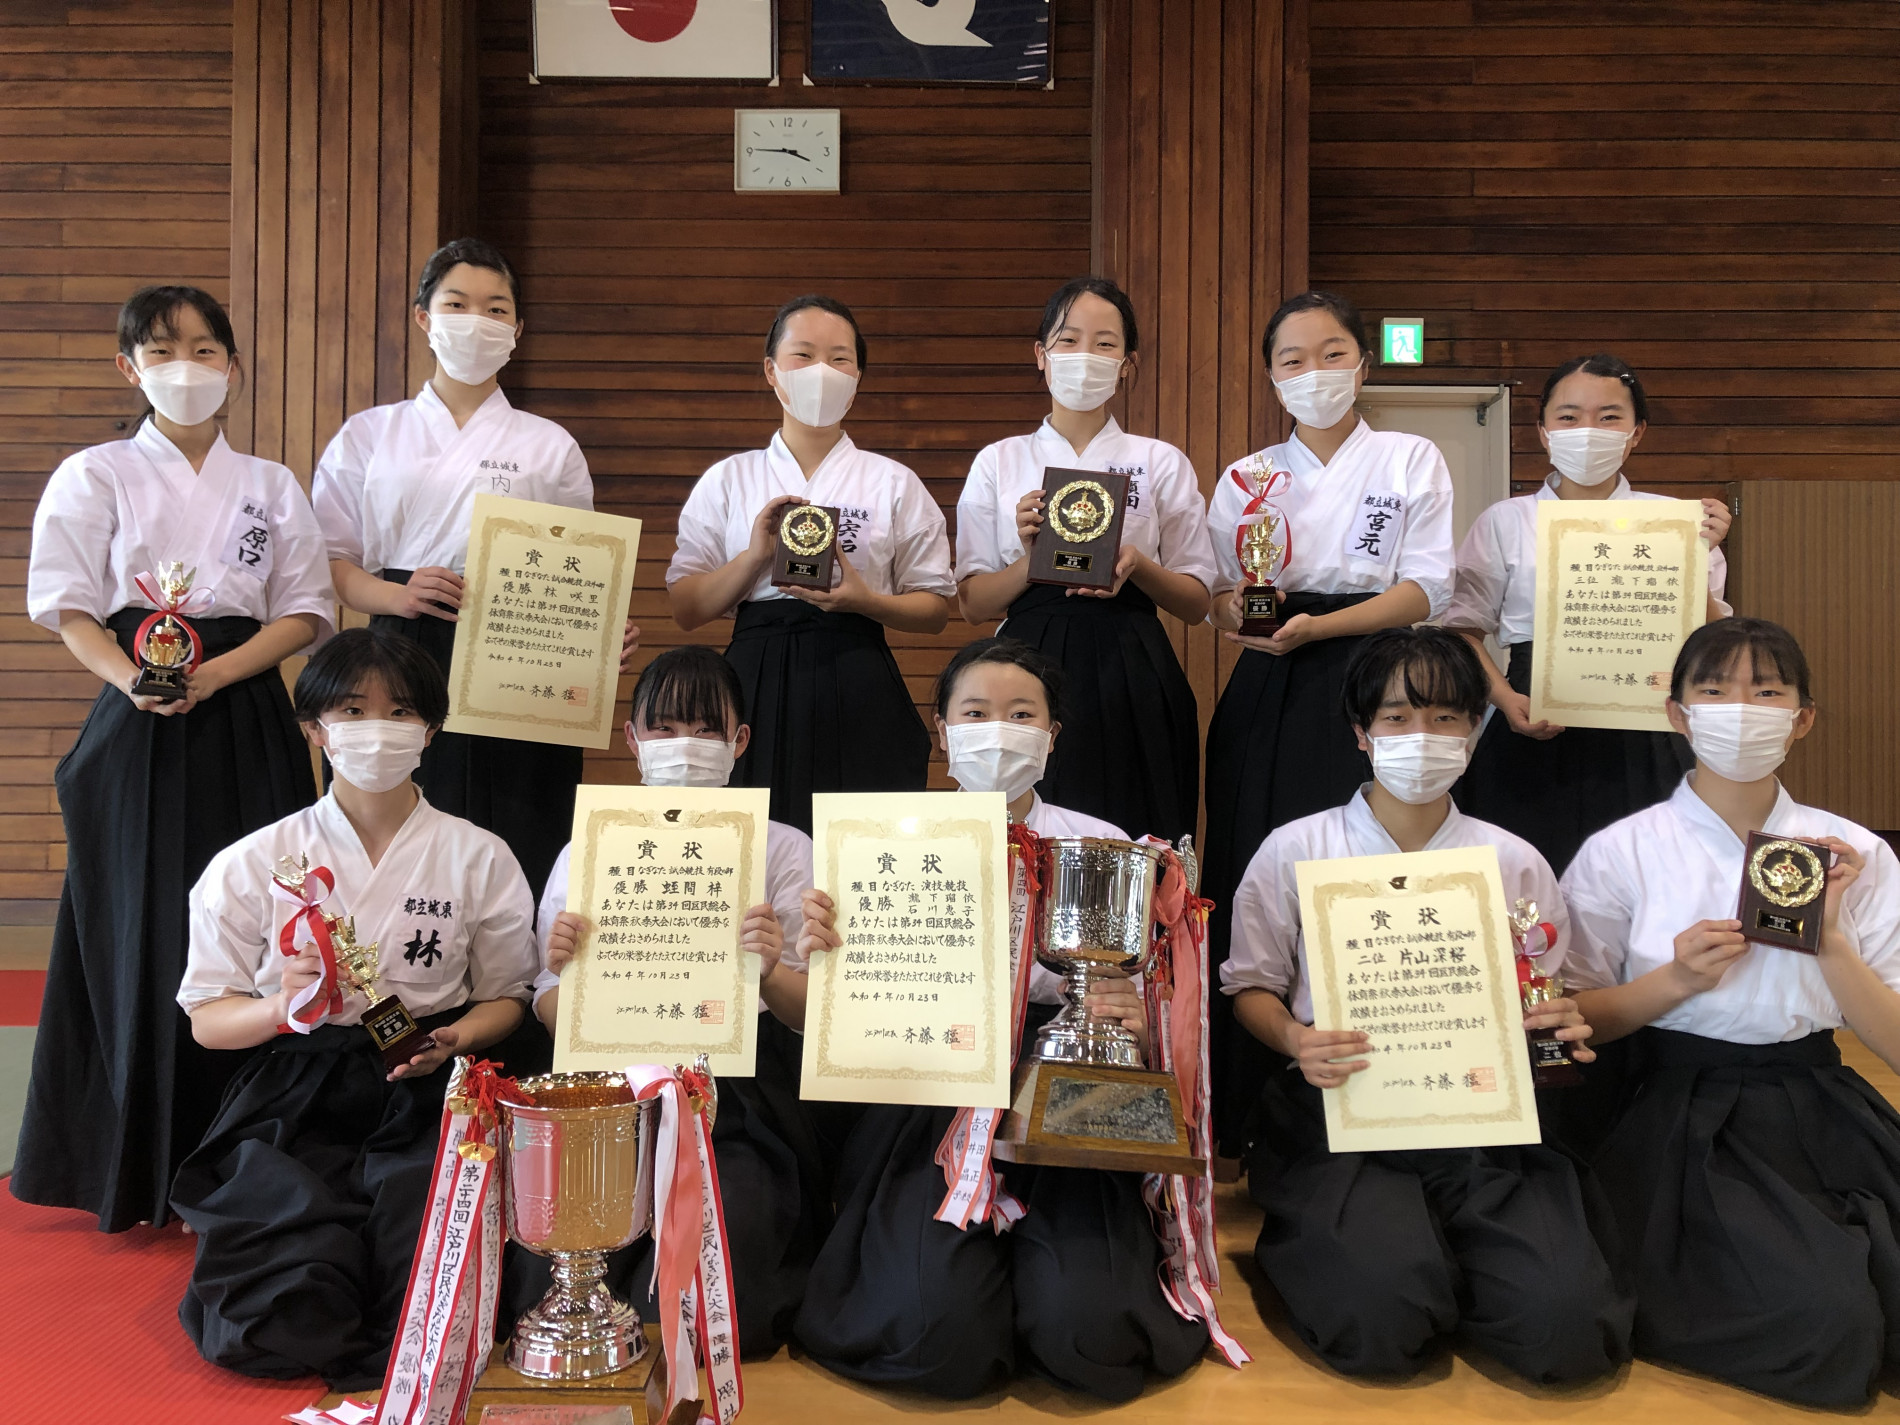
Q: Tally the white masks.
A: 11